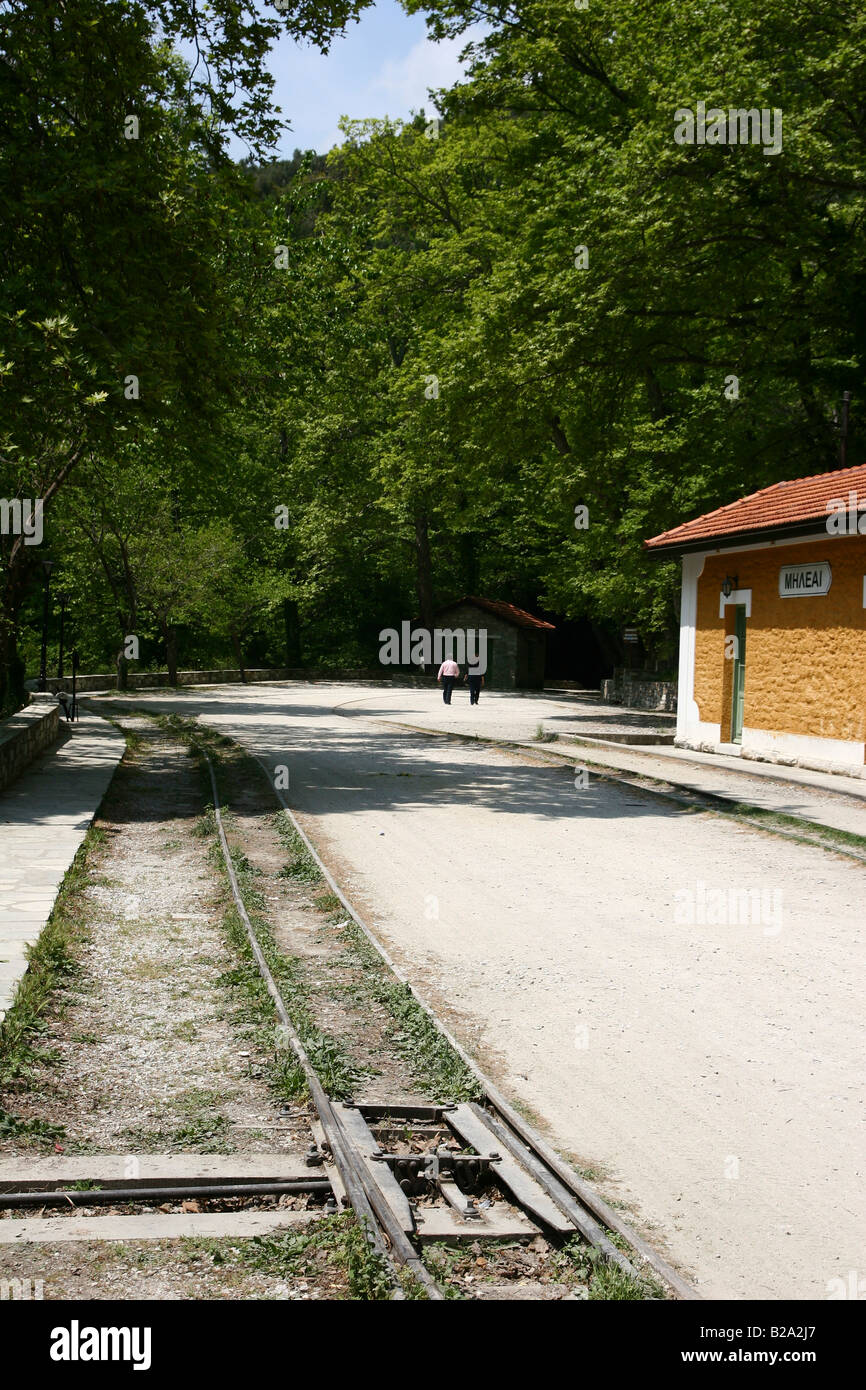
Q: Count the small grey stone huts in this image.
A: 1